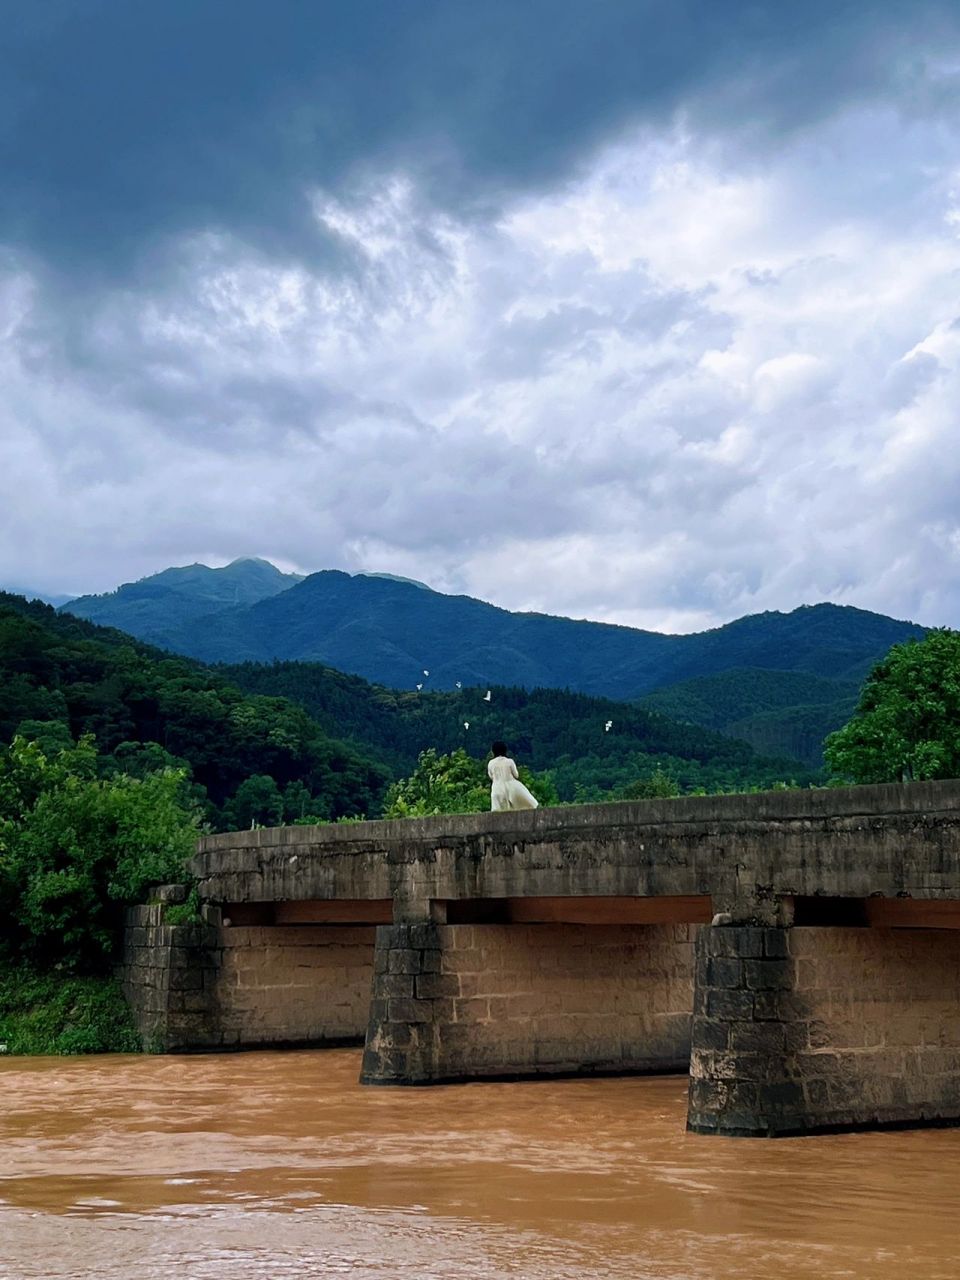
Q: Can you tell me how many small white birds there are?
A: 6